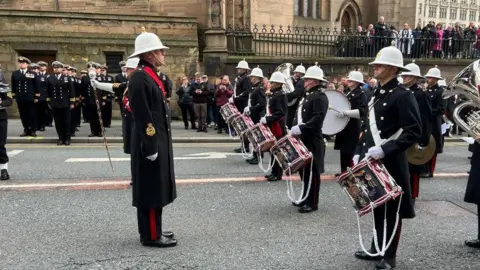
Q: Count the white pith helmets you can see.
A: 12